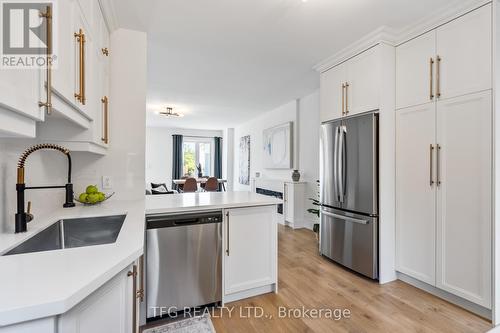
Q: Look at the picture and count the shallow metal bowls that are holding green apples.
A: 1